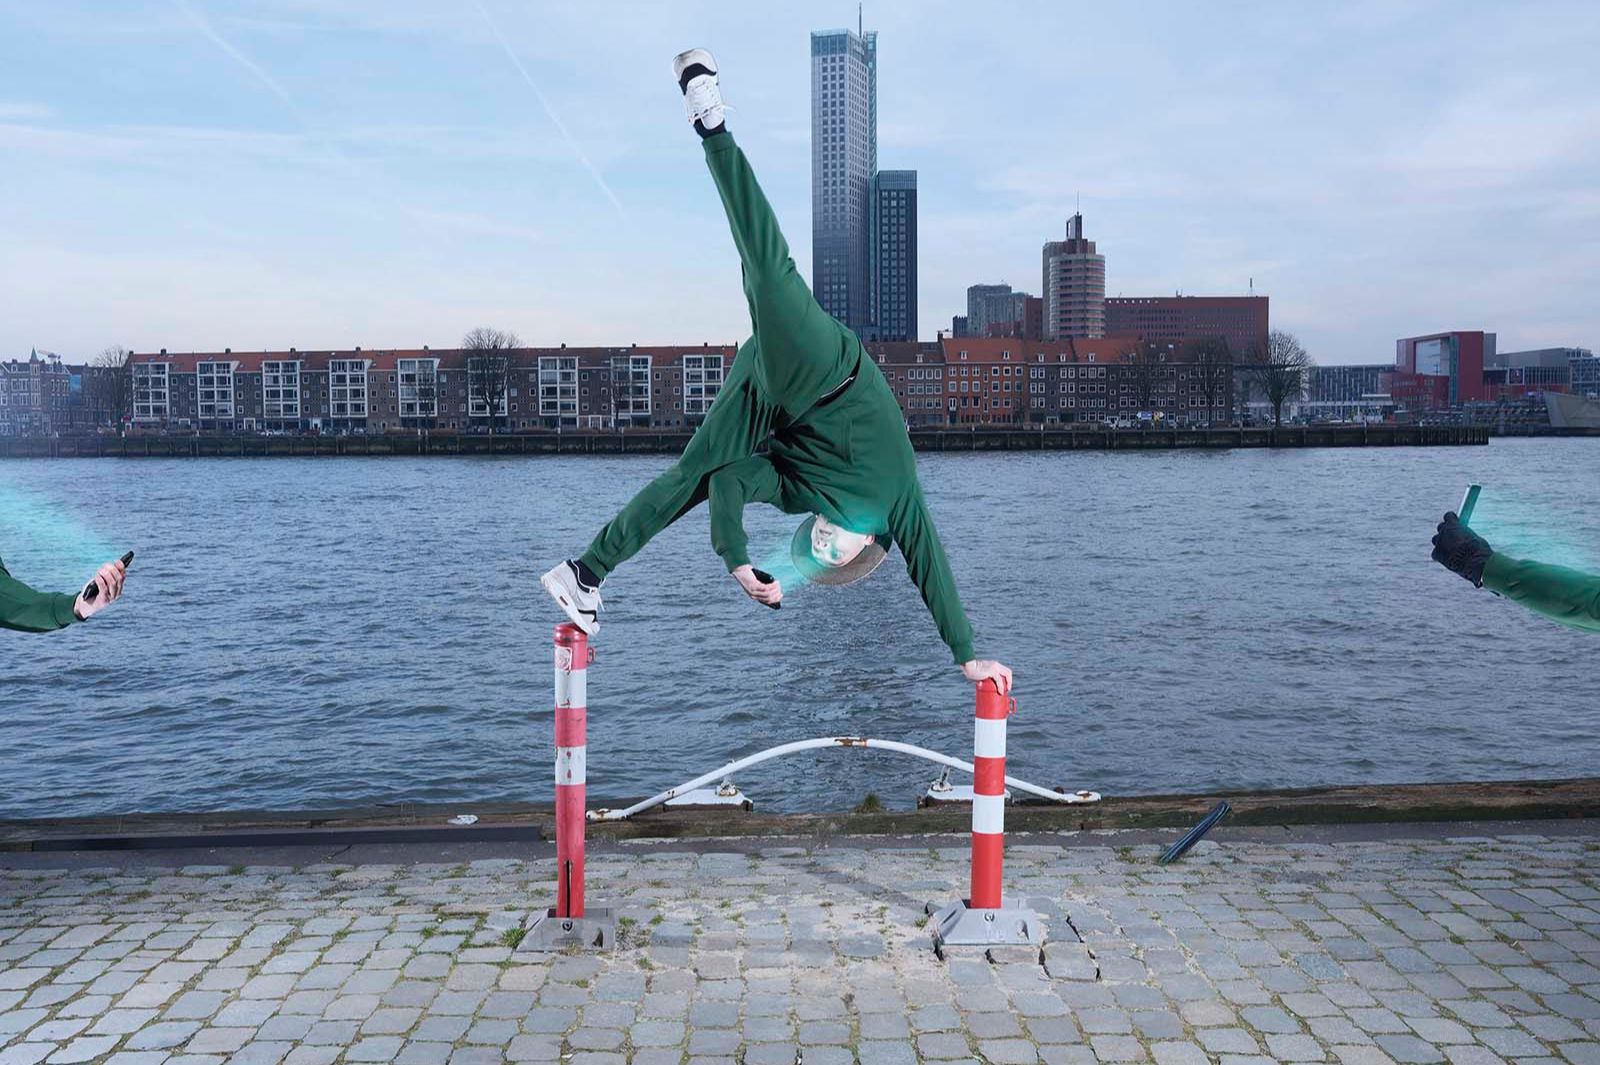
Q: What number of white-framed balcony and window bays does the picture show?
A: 9